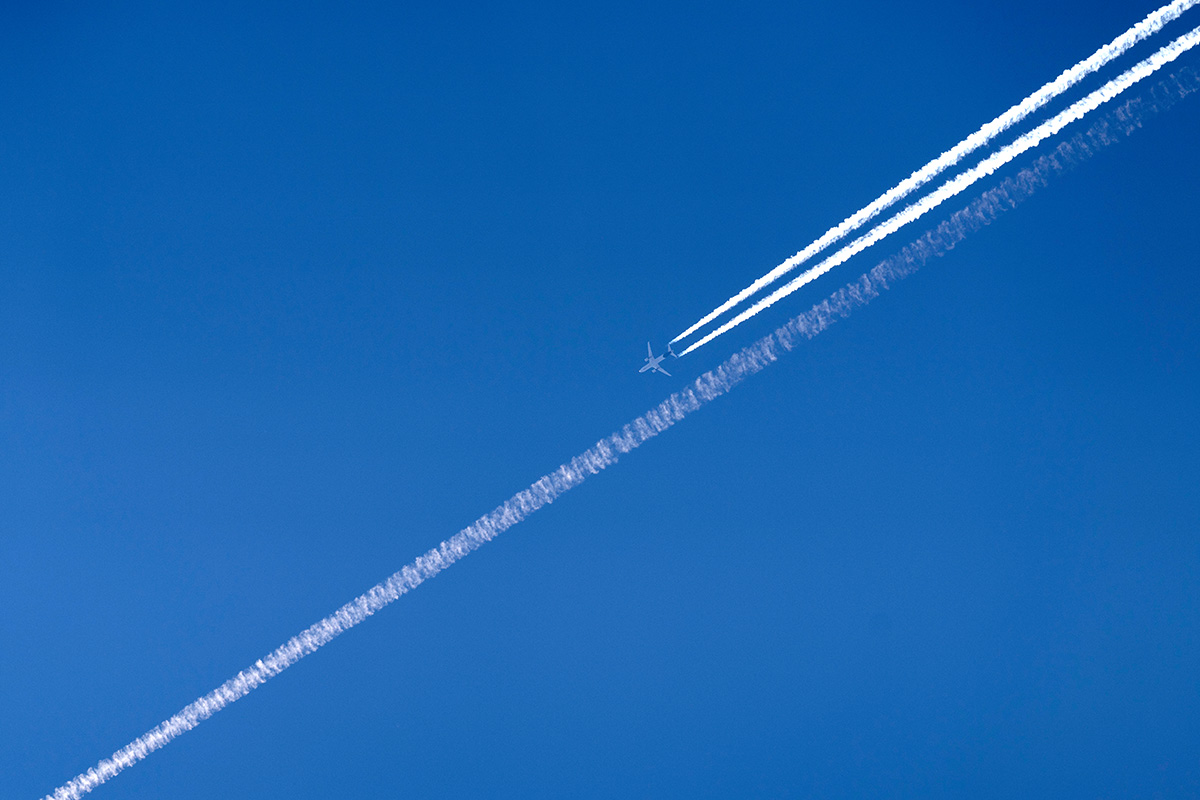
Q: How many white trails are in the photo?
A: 3